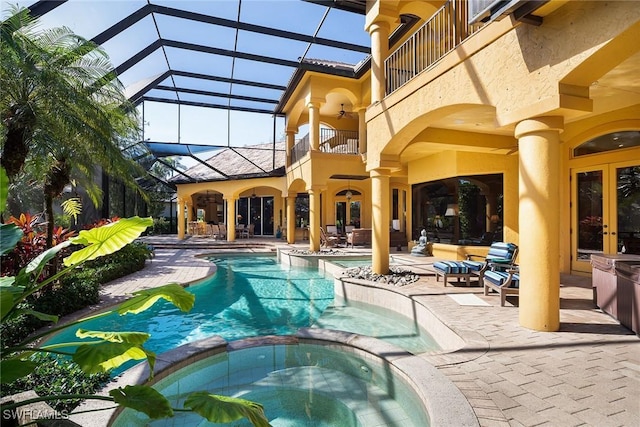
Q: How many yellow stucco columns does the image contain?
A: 11